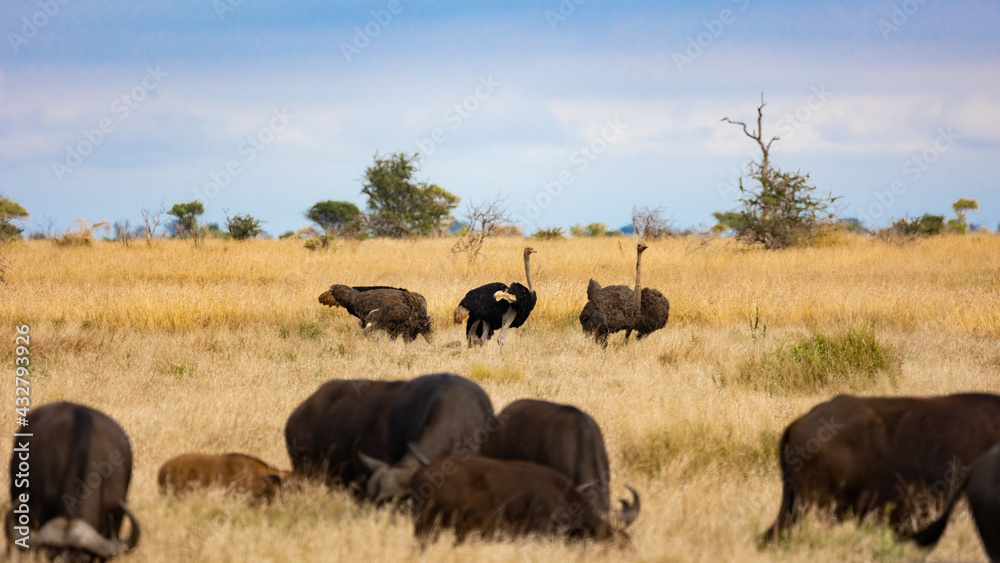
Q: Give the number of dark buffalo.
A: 6